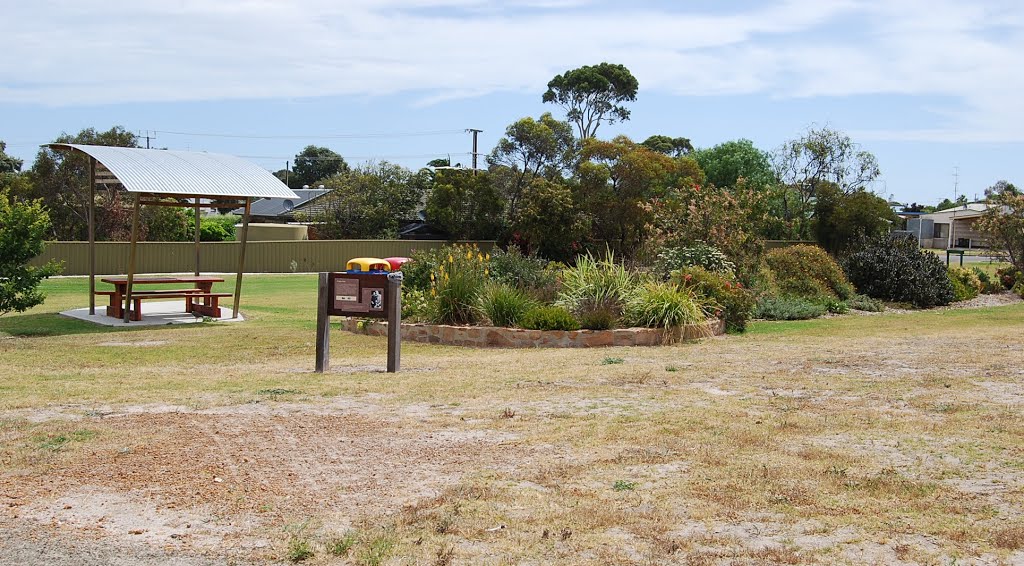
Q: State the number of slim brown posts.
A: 4